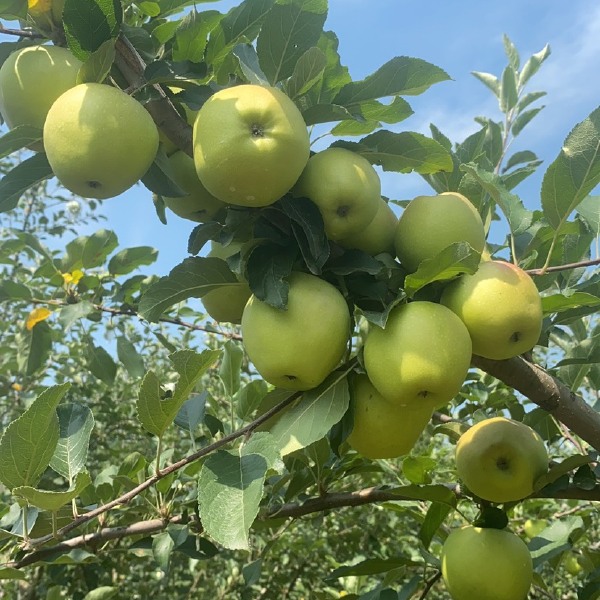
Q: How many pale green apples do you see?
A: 14